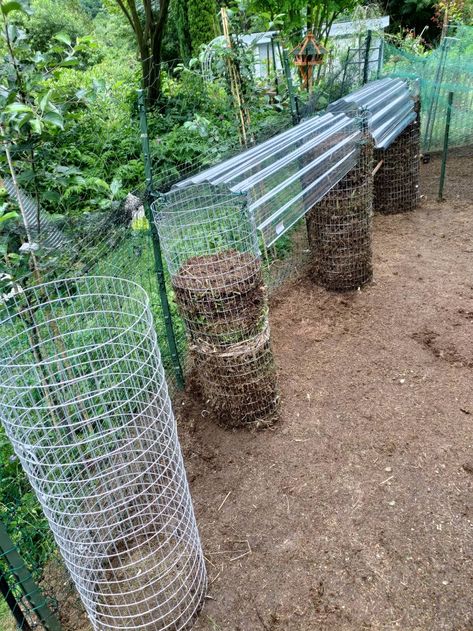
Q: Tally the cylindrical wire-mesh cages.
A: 4